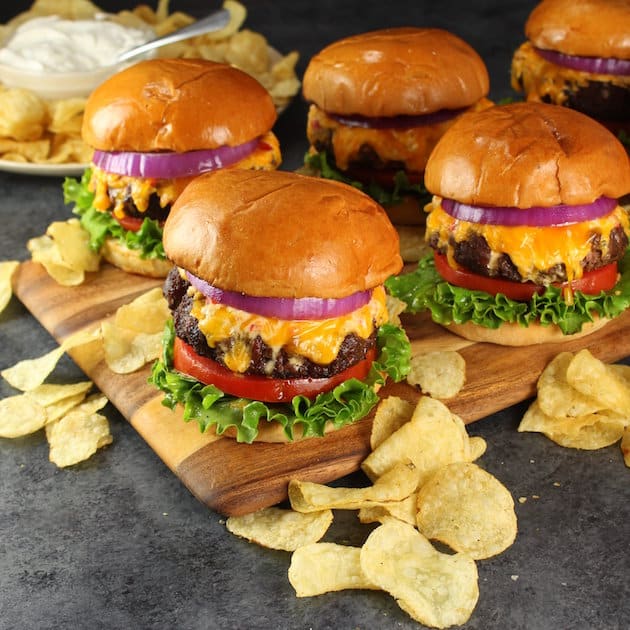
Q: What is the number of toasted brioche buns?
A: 5